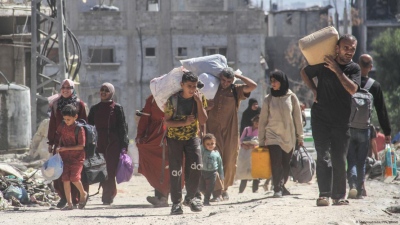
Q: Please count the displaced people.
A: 12